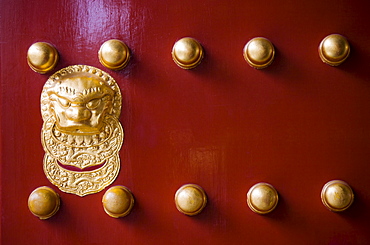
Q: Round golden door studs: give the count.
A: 10